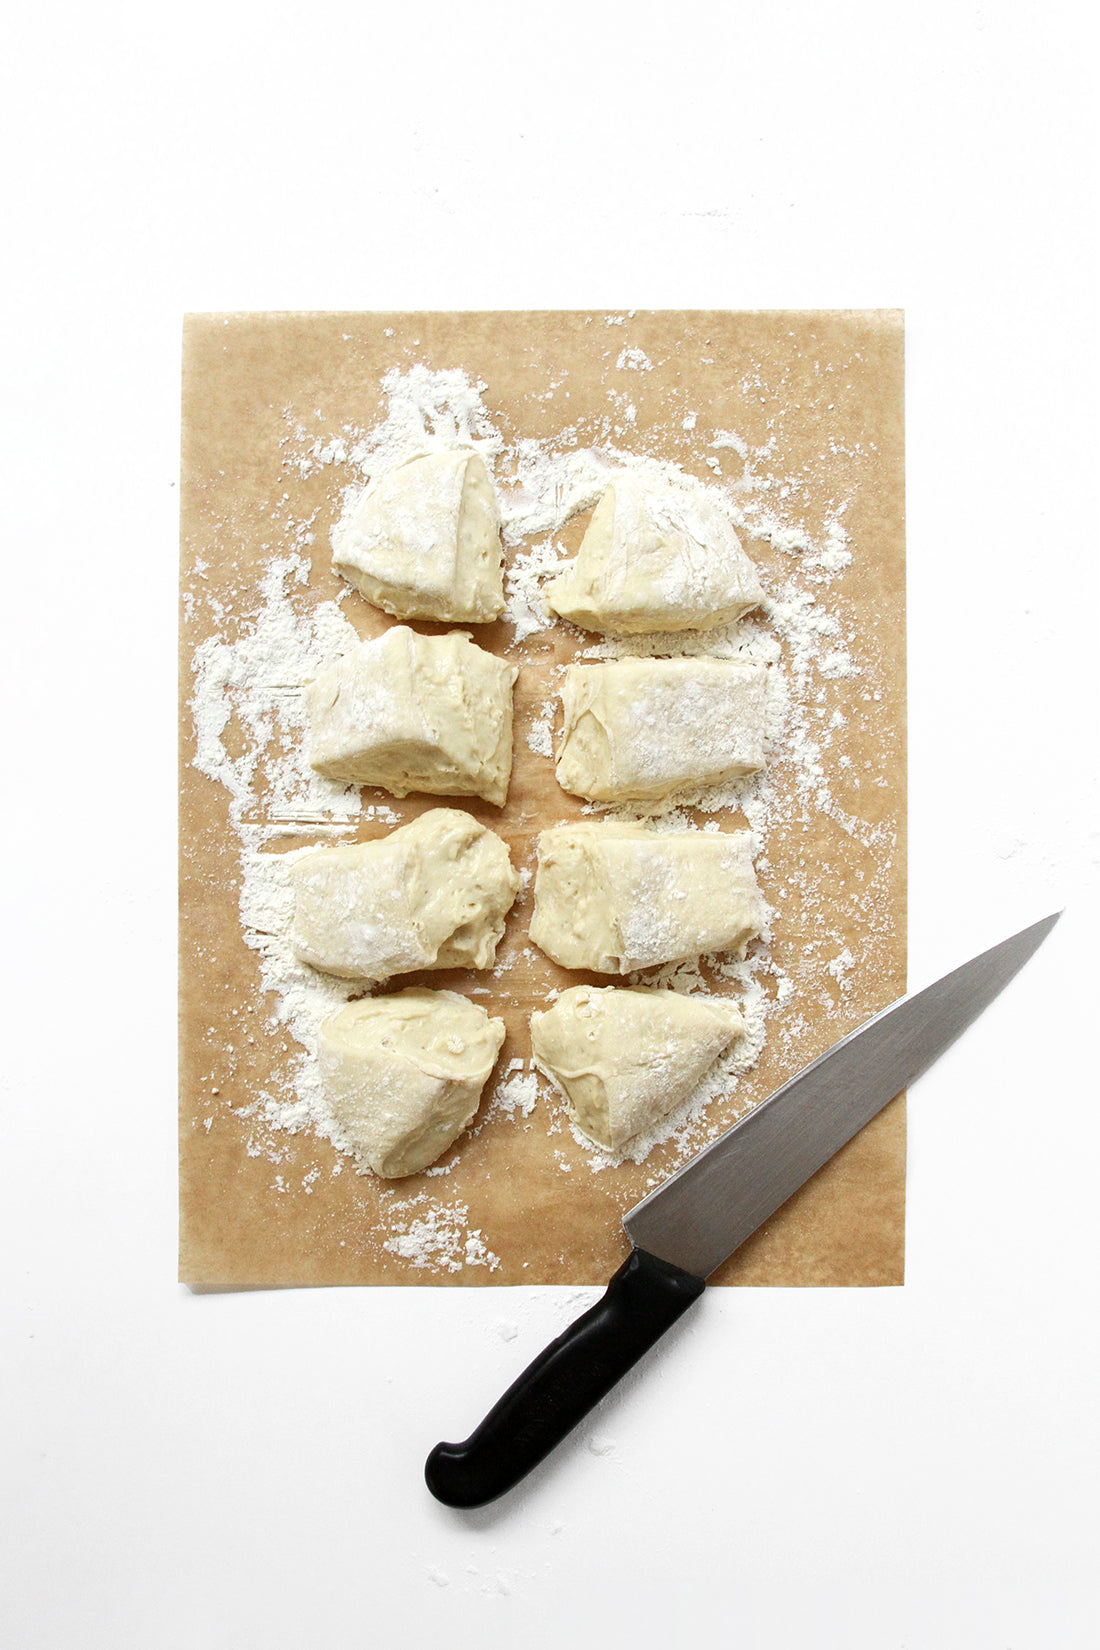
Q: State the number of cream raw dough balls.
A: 8